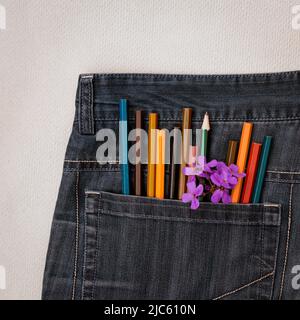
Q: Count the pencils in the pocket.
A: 12